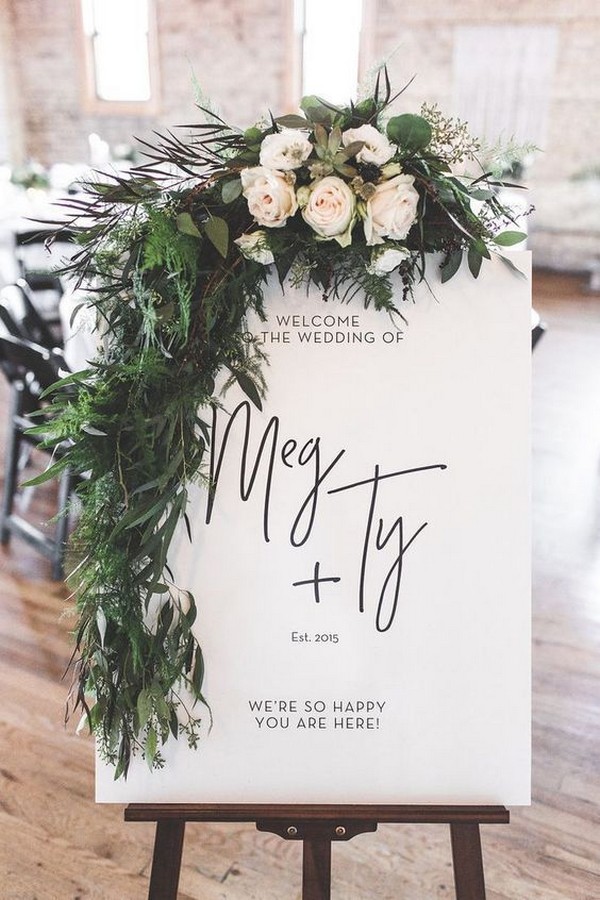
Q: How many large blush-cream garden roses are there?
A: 3